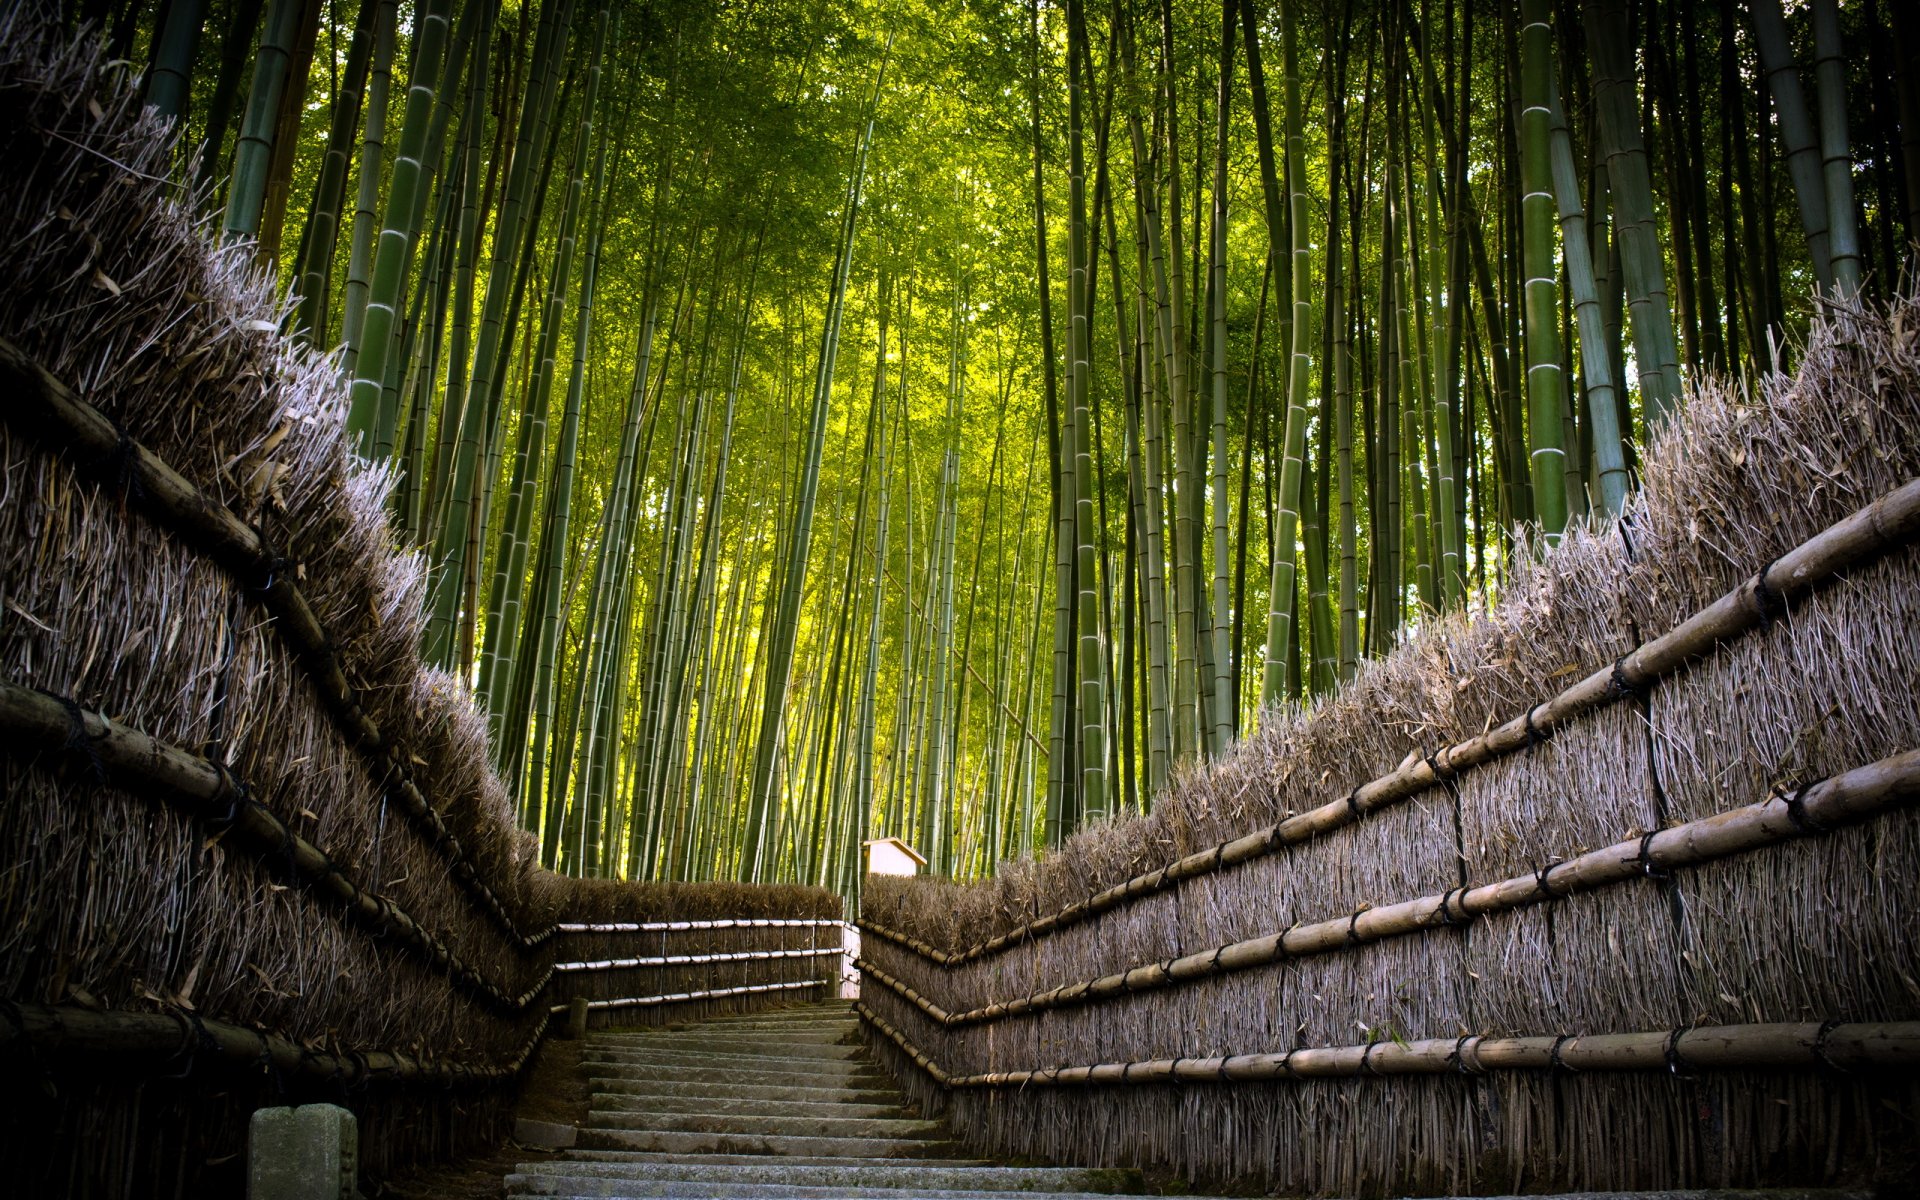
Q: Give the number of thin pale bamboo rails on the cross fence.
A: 3